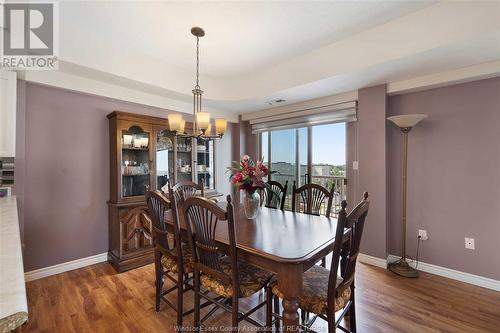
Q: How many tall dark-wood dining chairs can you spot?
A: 6